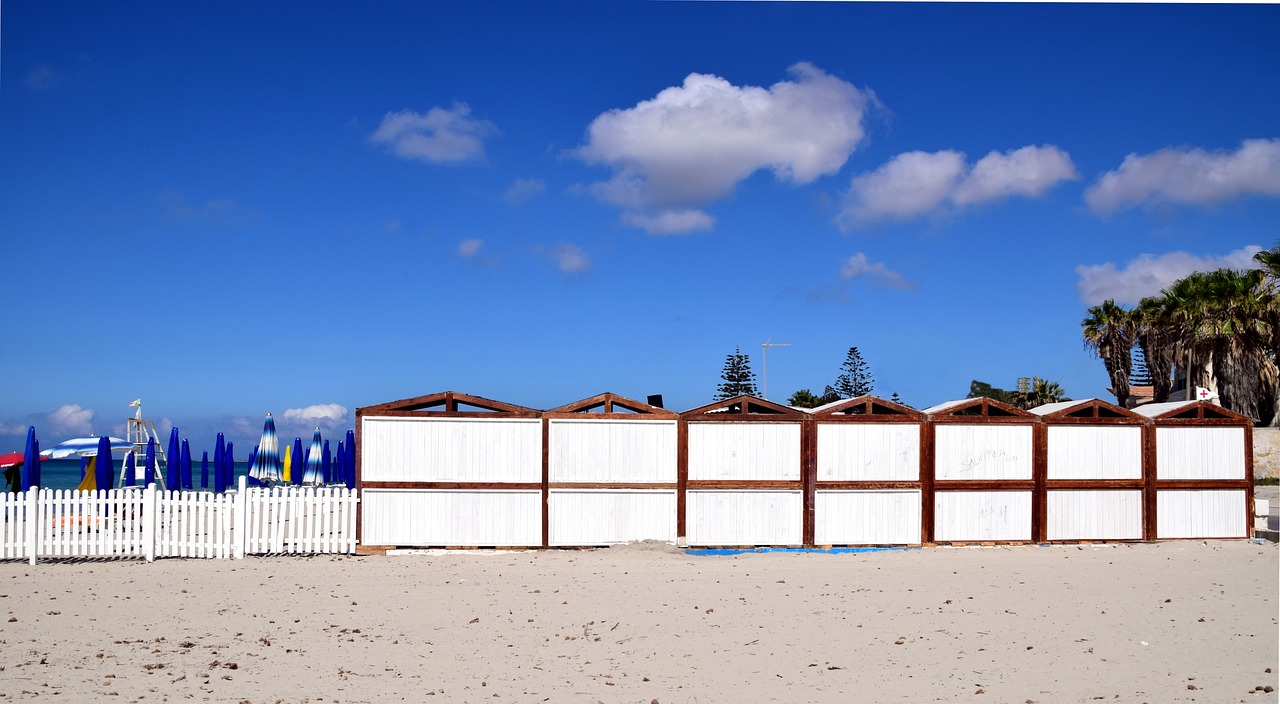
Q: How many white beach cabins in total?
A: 7